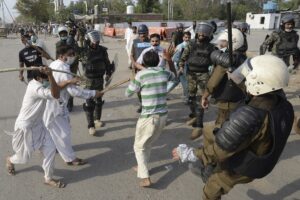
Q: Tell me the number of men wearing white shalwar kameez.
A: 2